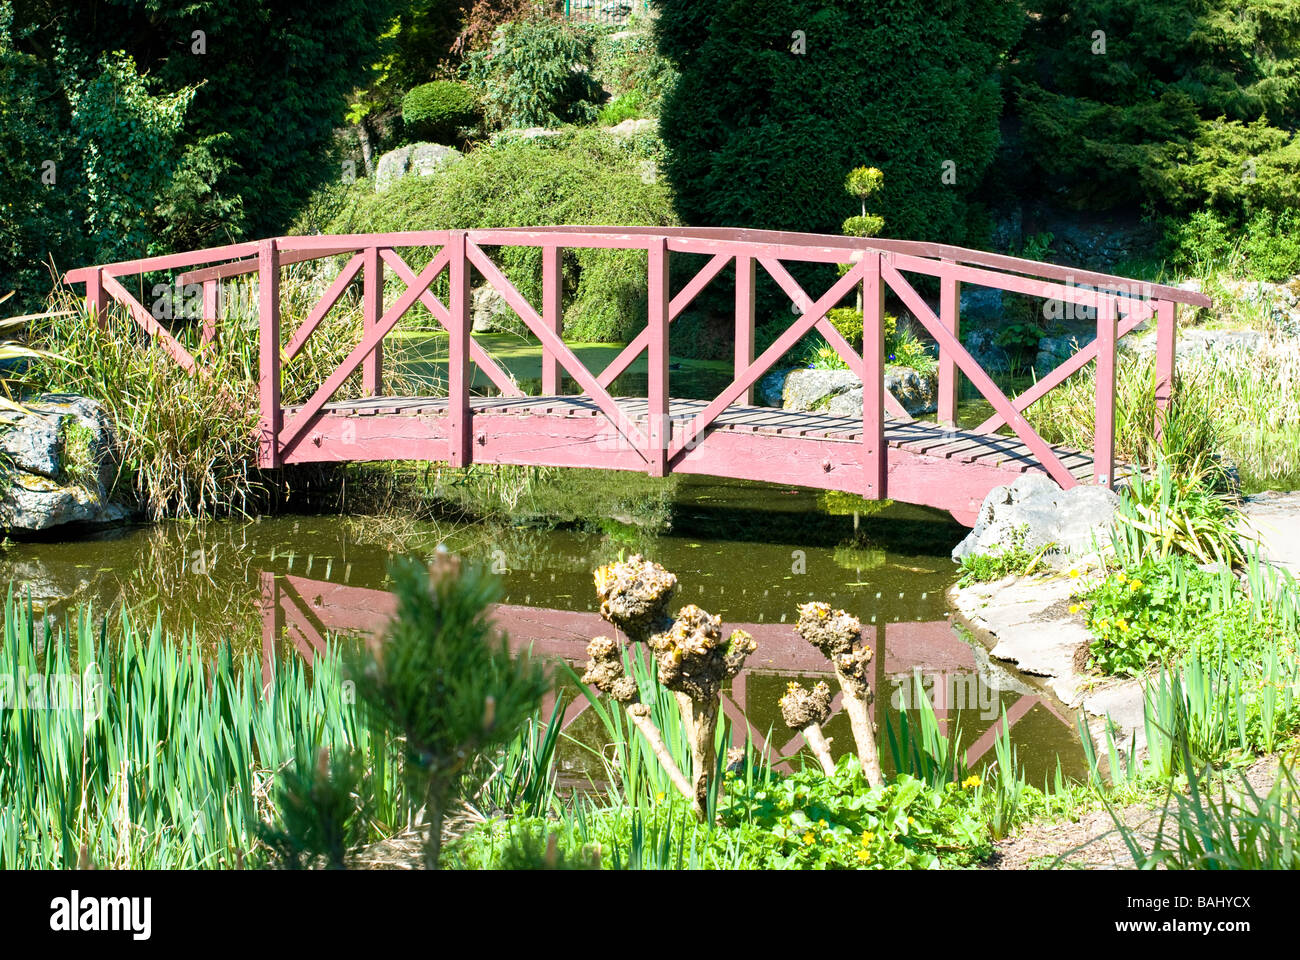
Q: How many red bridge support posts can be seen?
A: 12